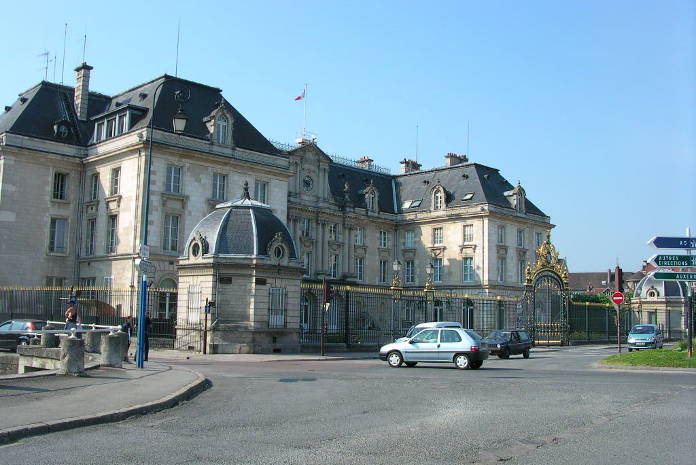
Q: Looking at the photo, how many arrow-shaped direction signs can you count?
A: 3